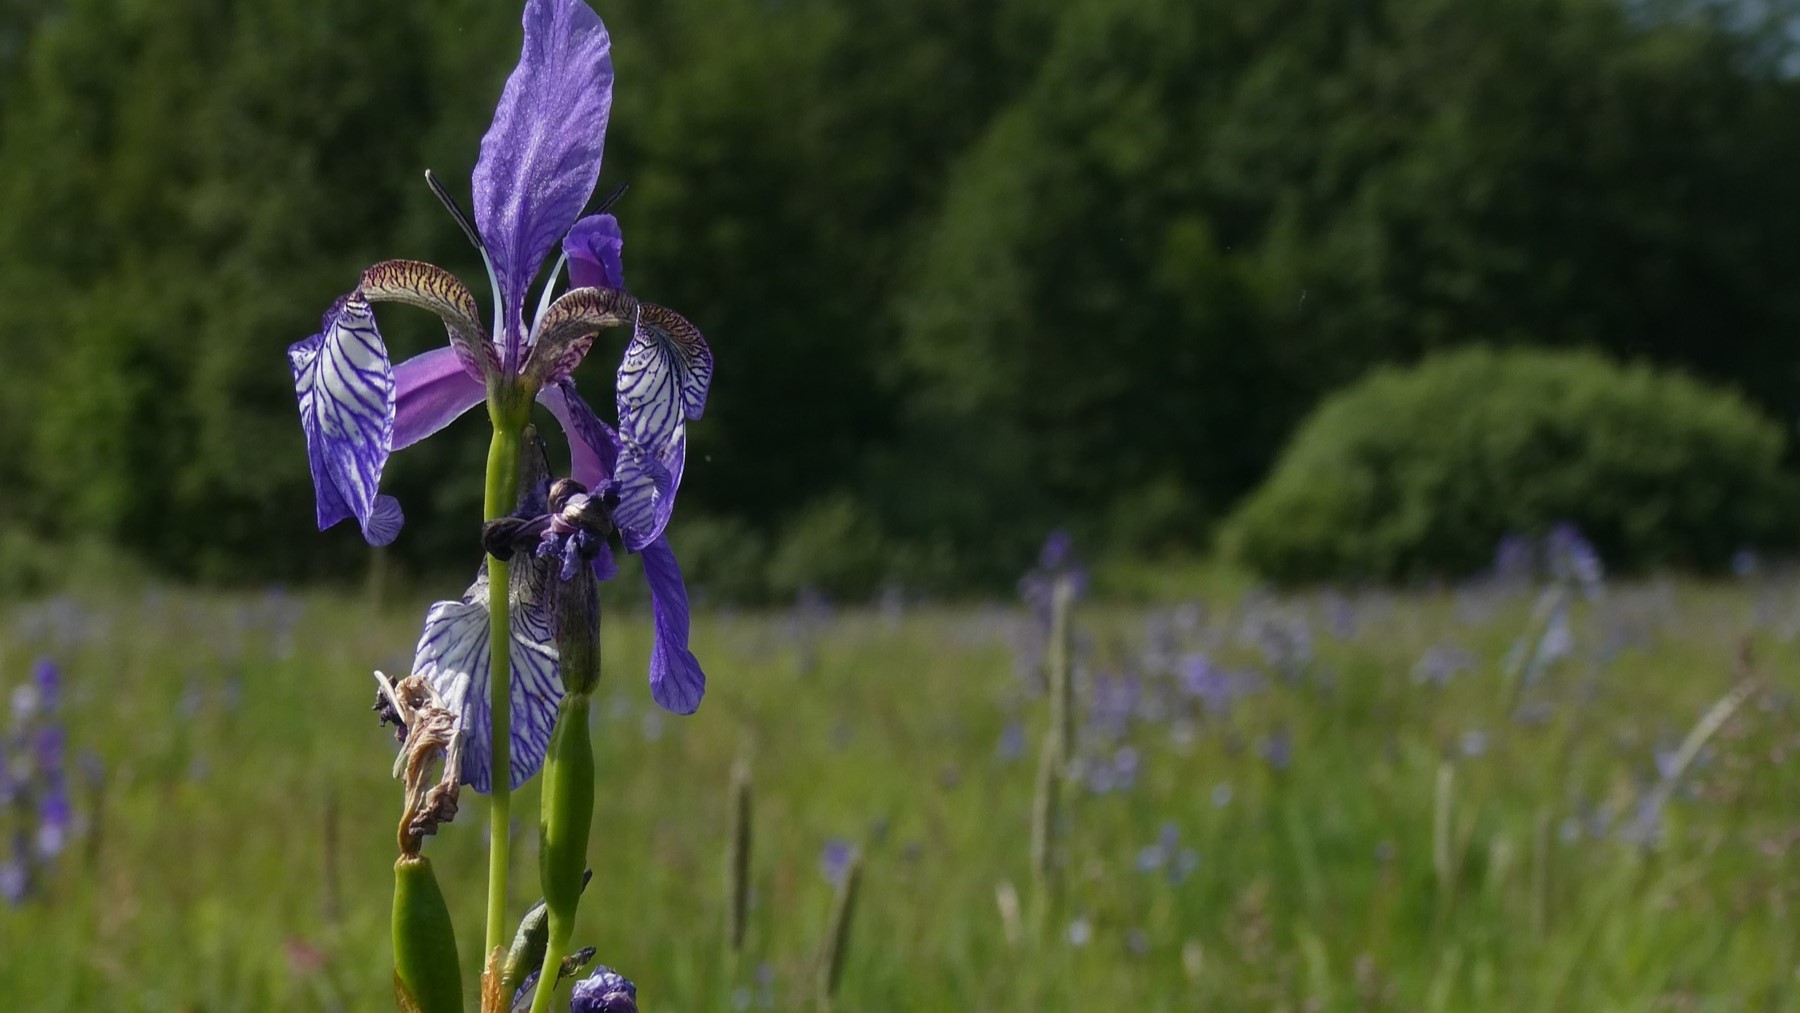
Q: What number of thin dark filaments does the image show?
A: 2